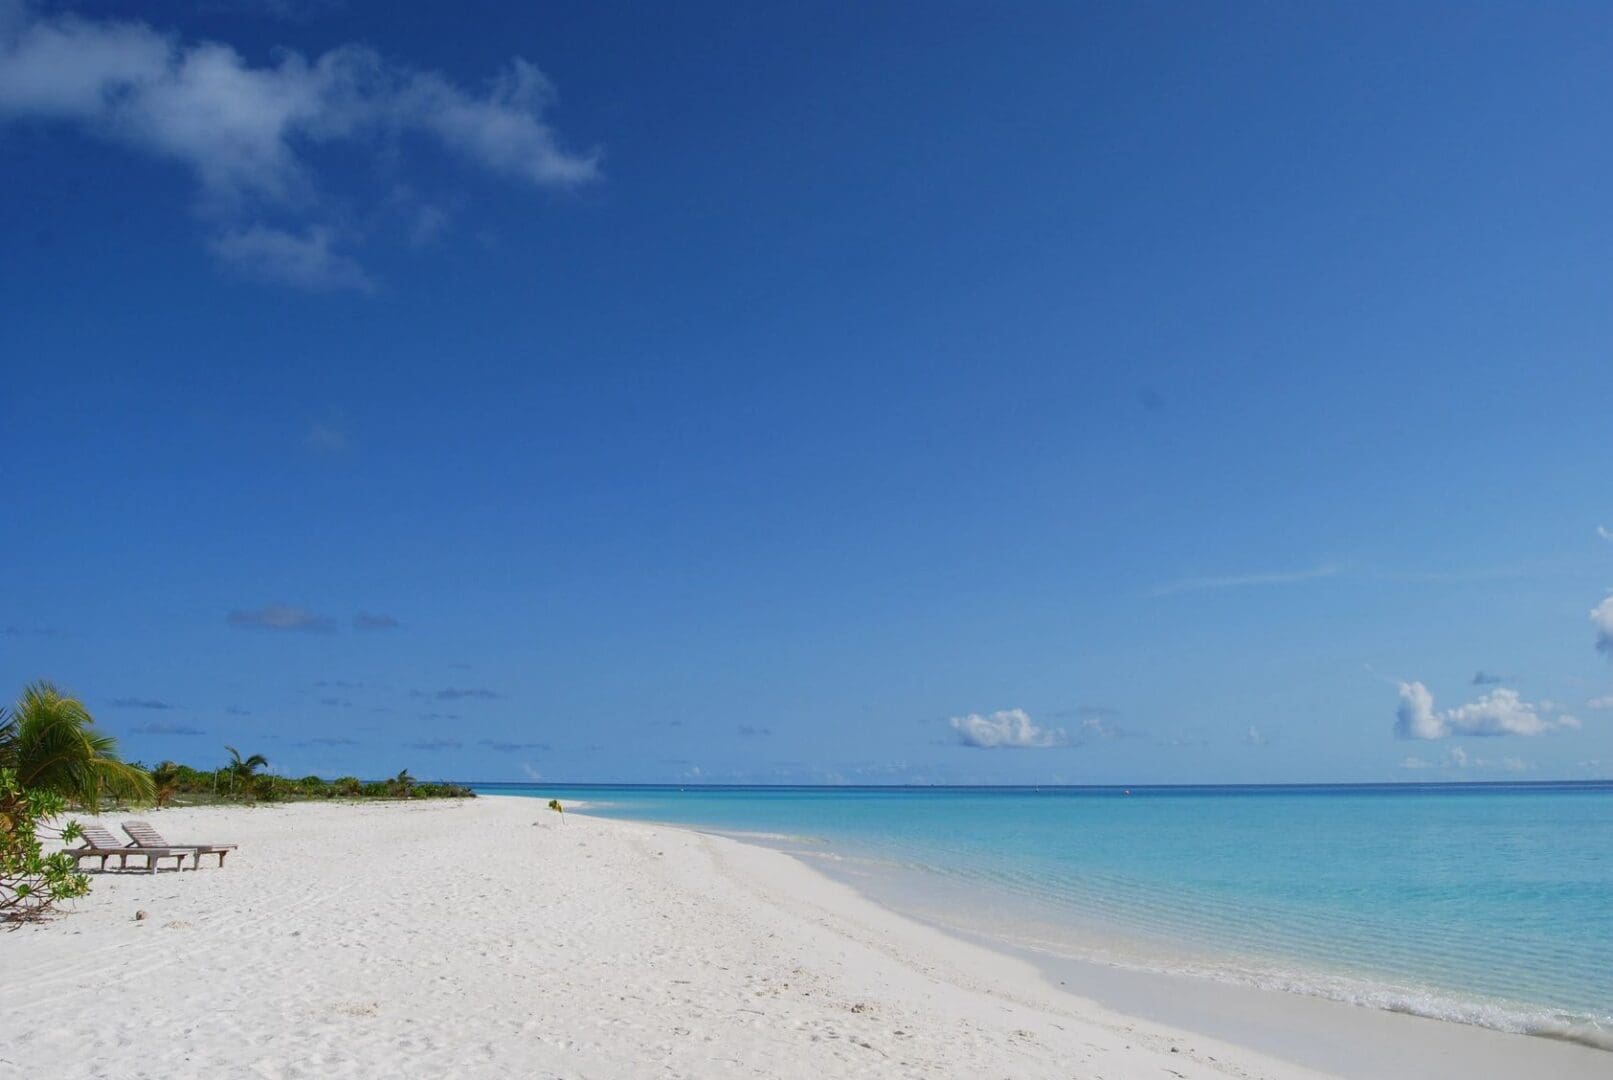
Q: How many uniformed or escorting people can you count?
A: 0